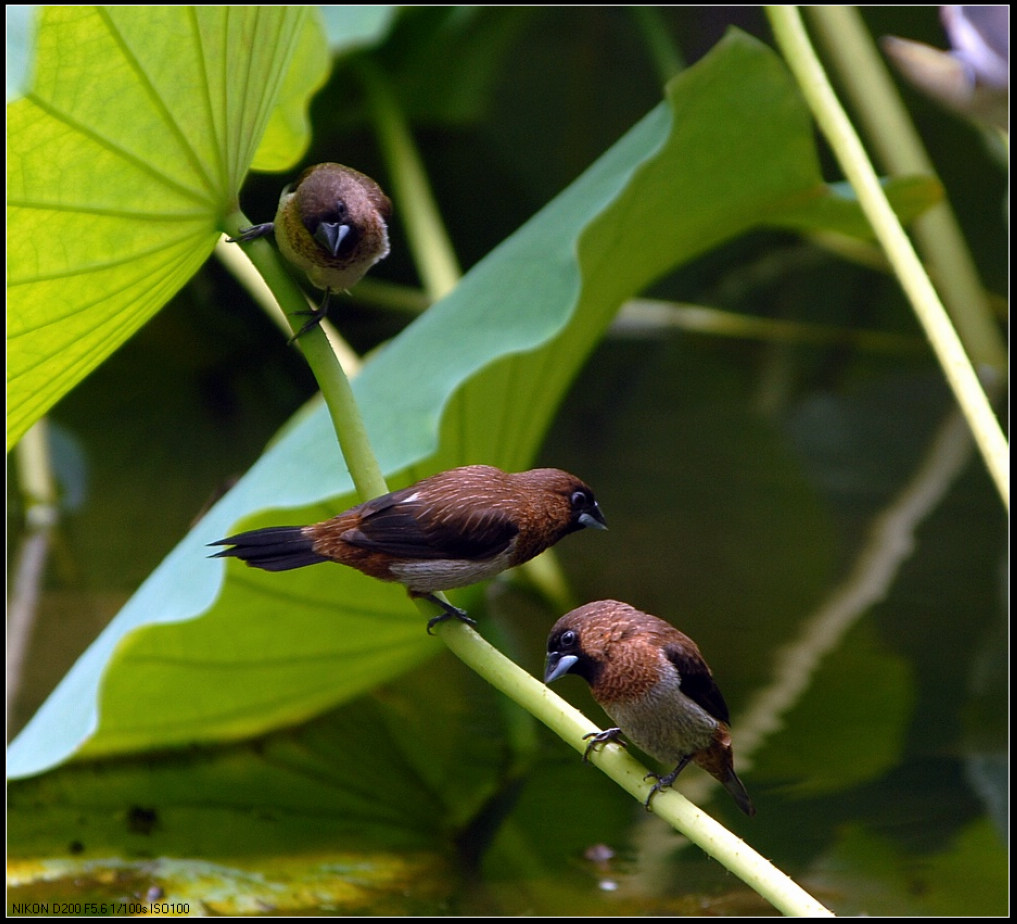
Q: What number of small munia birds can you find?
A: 3